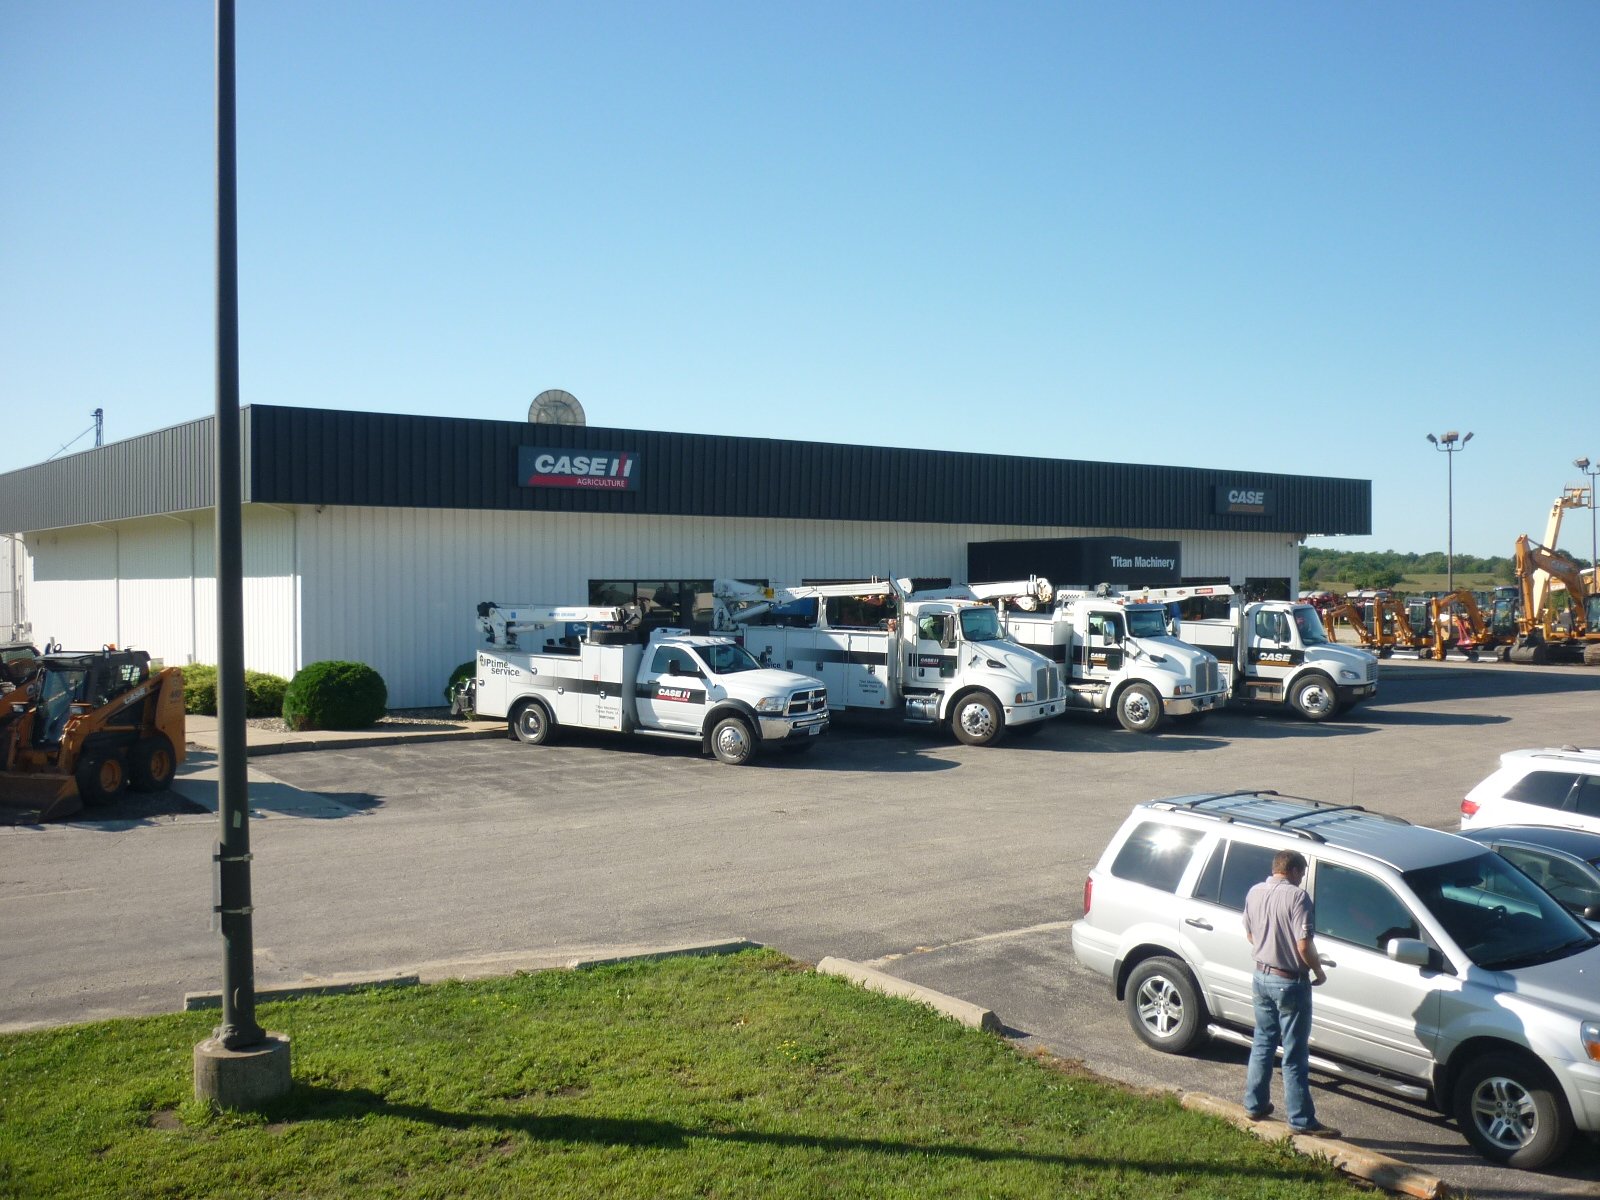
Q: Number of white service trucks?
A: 4